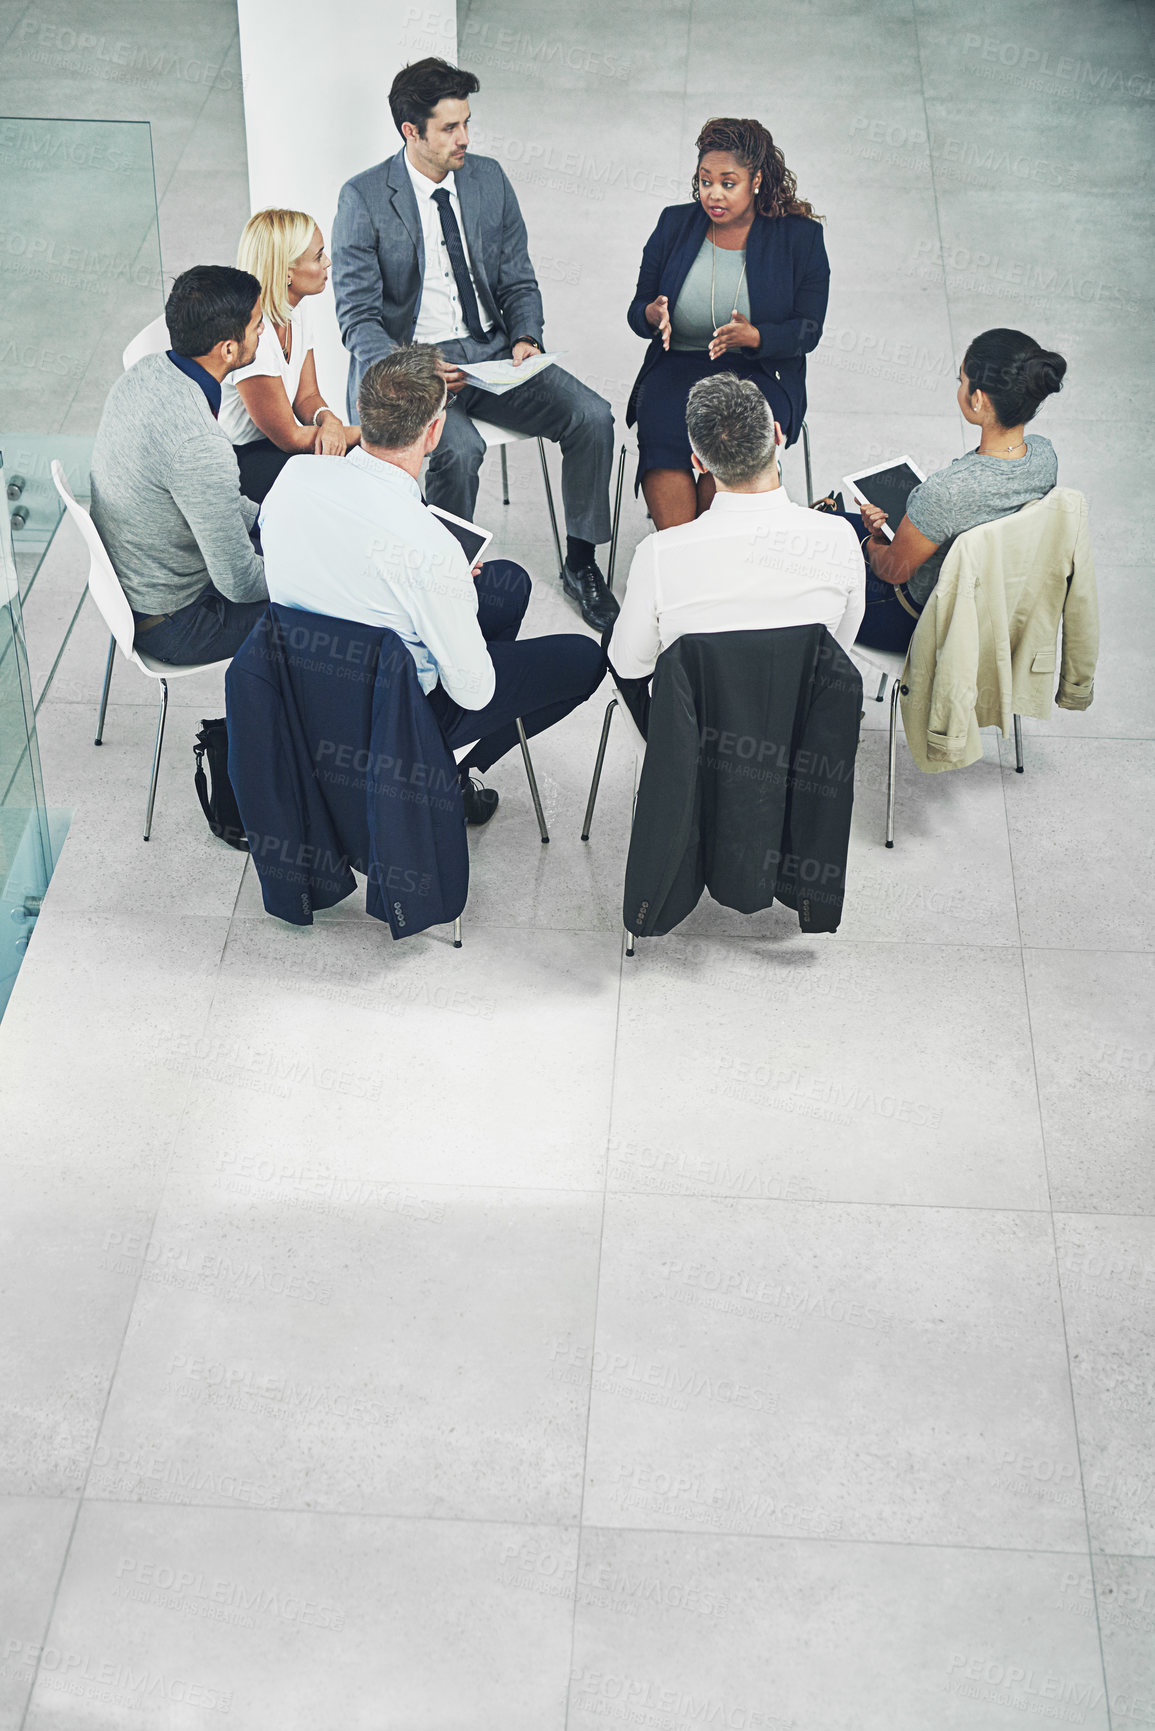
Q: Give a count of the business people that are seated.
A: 7